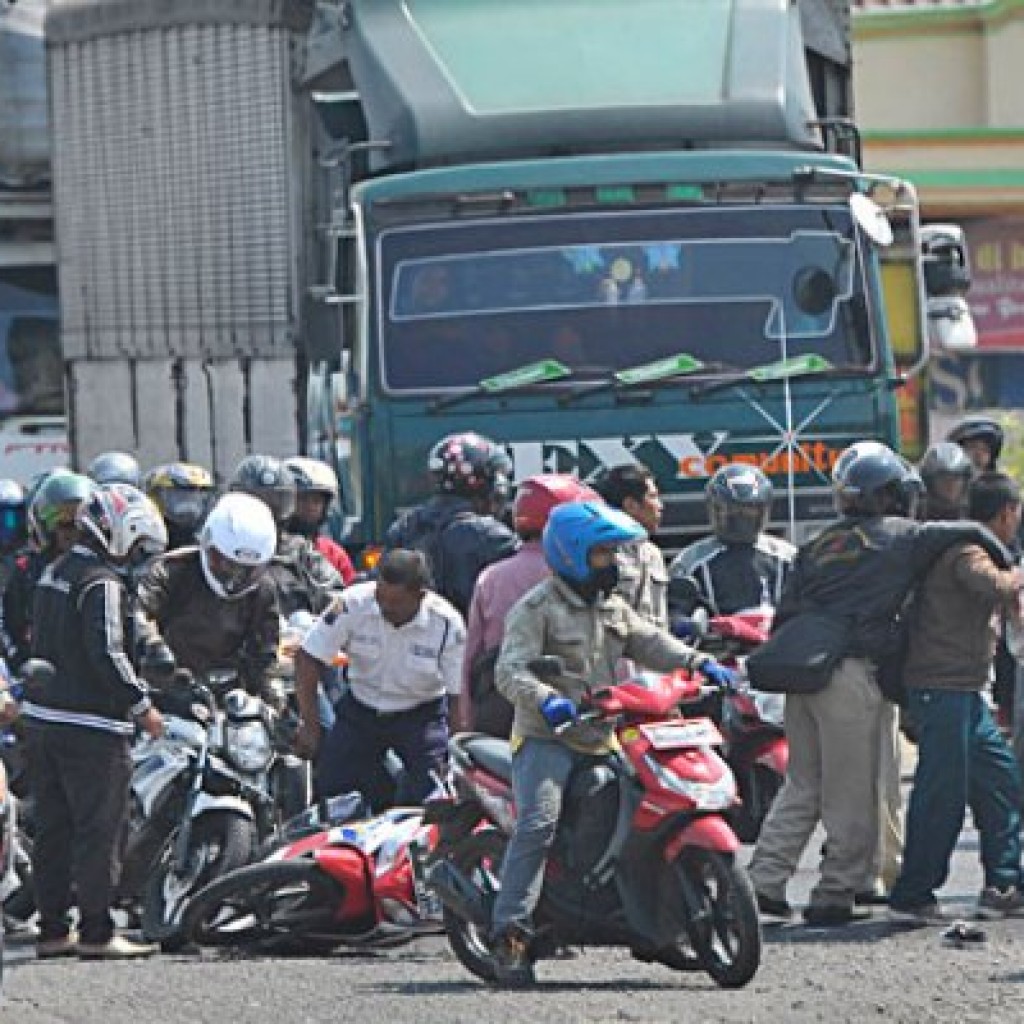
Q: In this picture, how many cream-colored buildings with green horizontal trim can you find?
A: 1